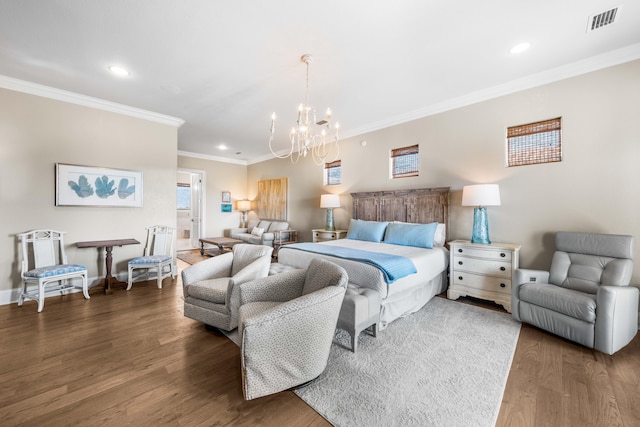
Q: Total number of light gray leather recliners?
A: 1